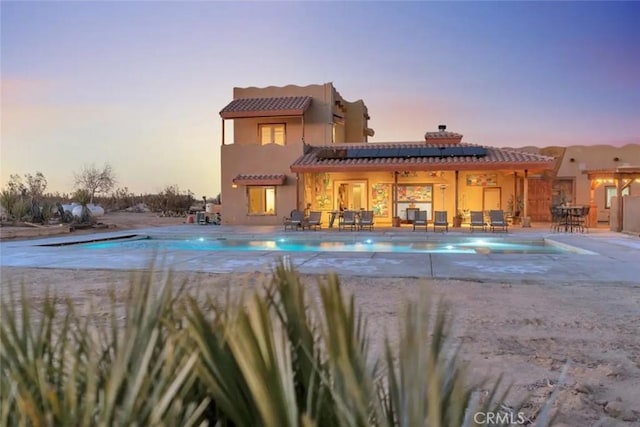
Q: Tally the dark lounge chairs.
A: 8